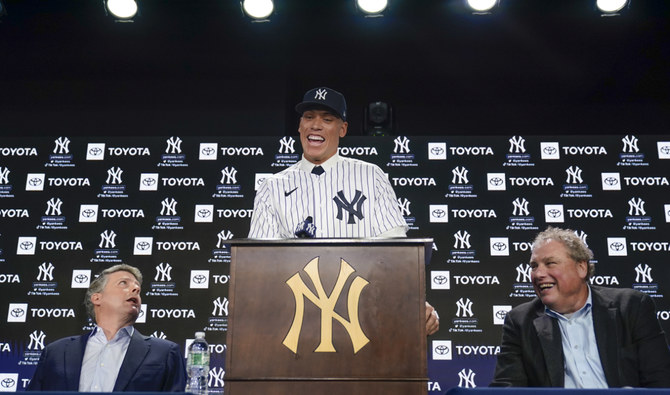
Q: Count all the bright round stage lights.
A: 5